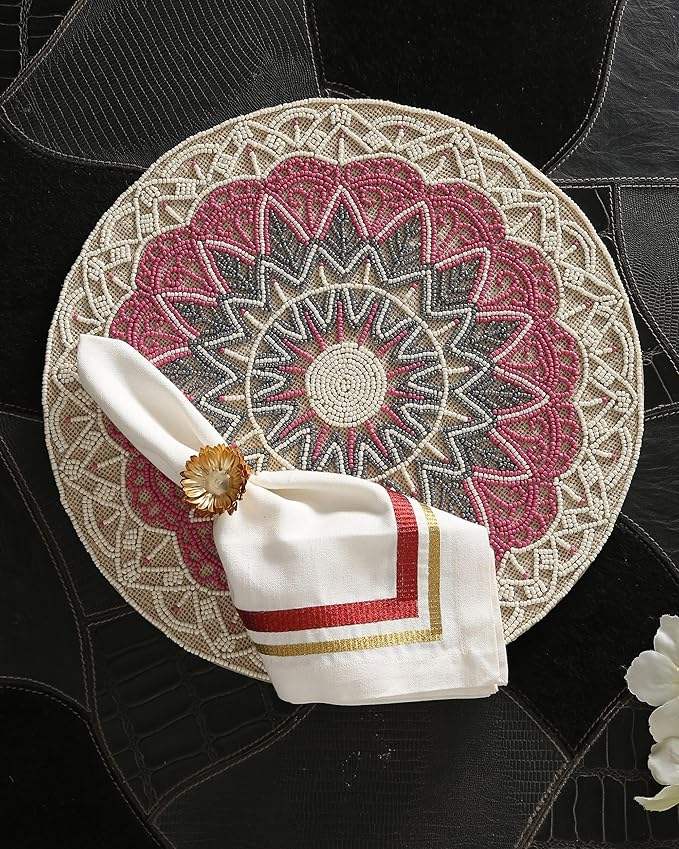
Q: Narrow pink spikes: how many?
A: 14